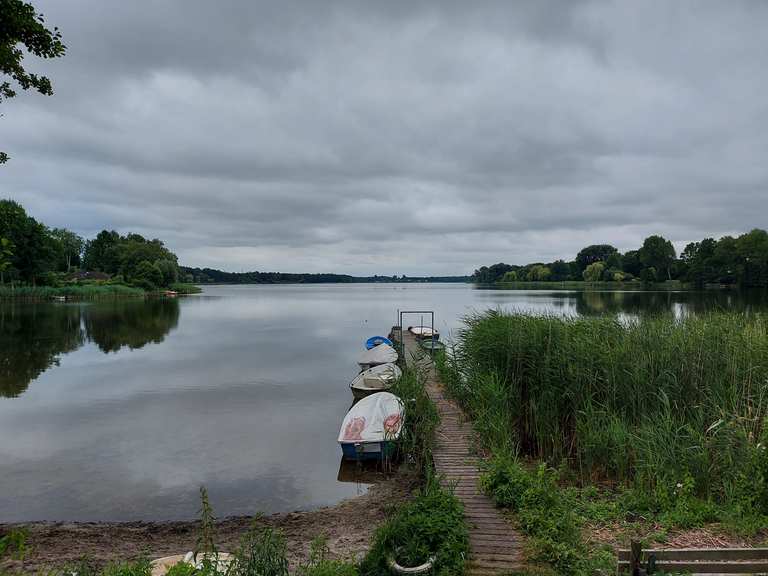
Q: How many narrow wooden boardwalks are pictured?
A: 1